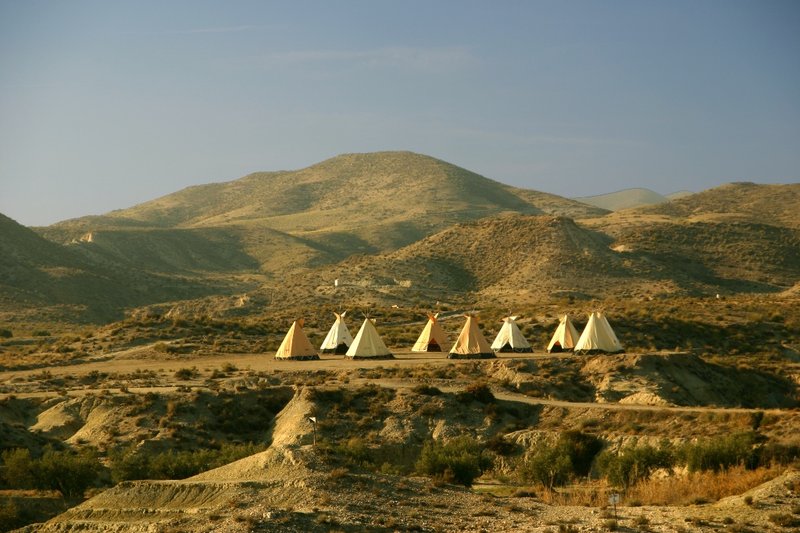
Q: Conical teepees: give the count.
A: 8